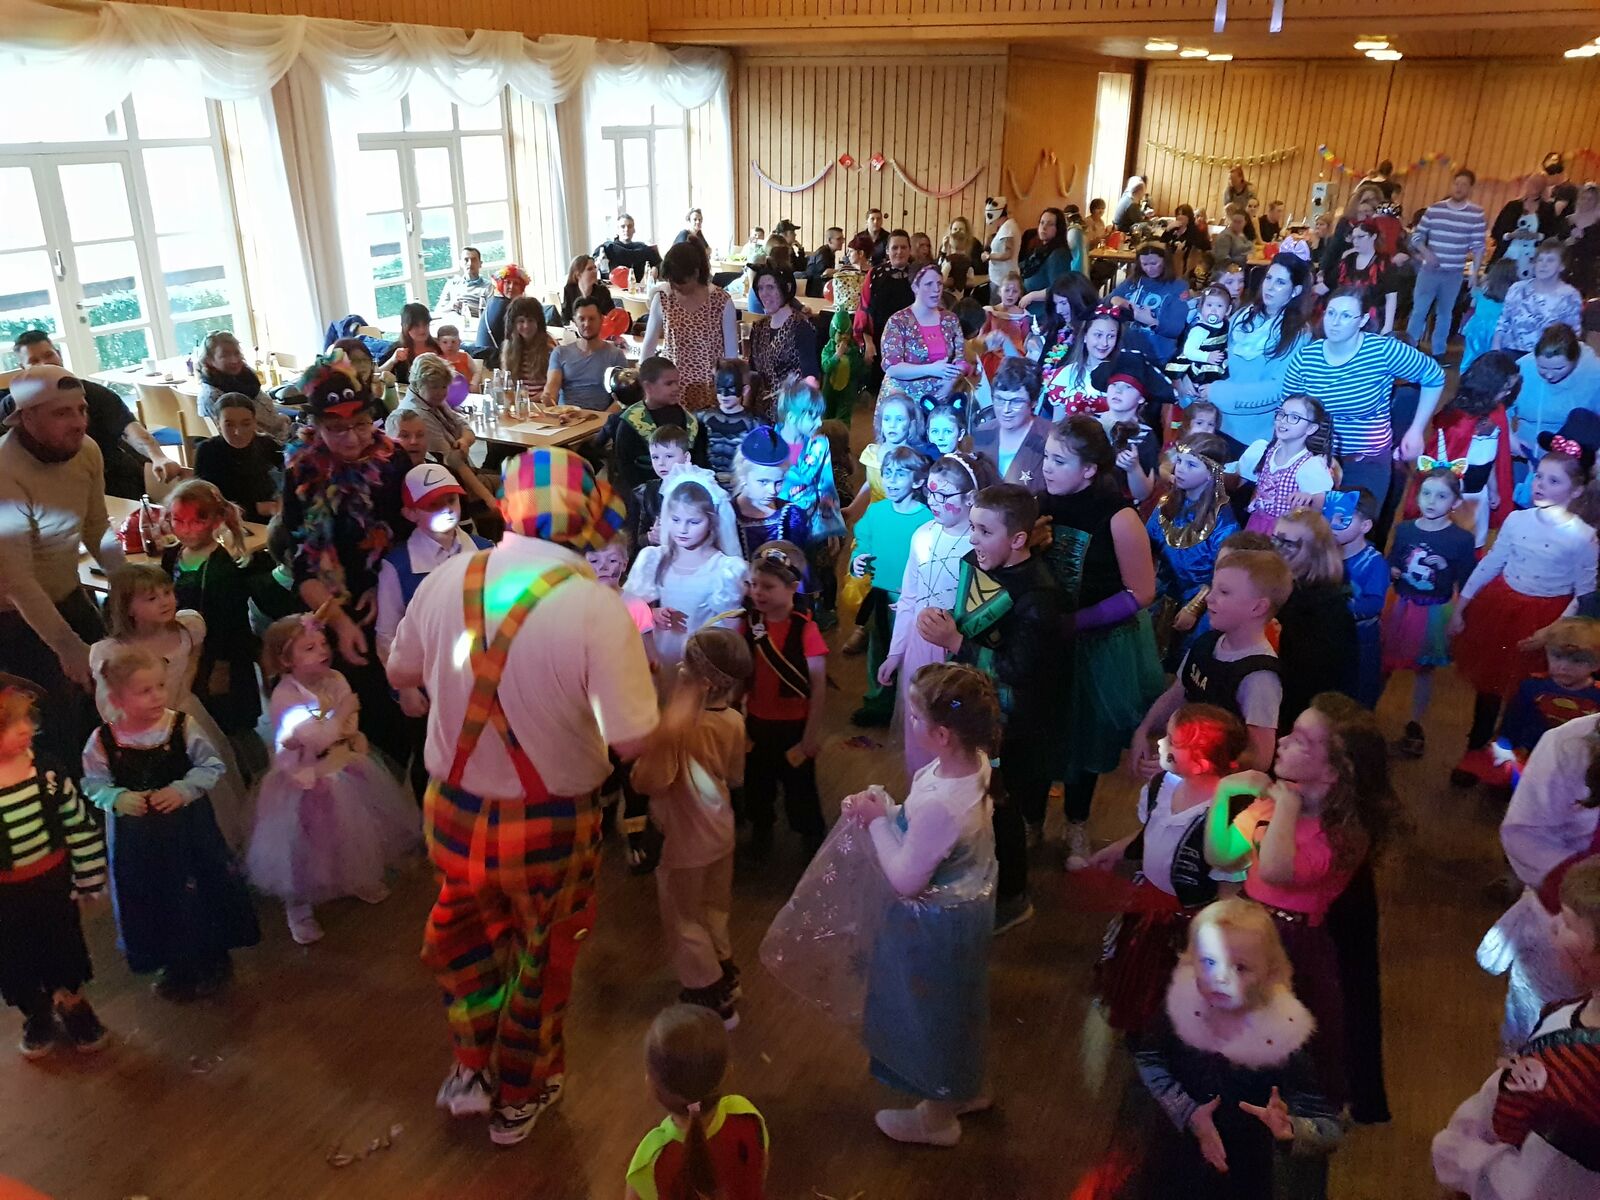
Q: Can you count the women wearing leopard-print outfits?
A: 2